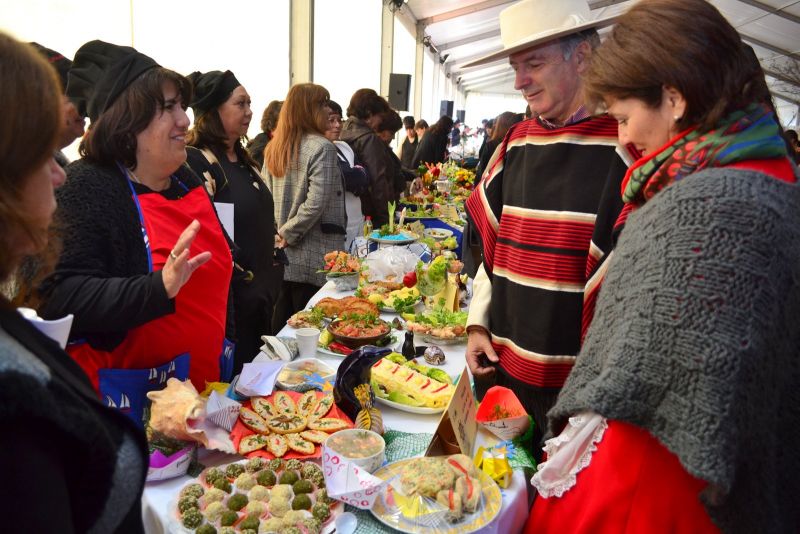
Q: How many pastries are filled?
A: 11